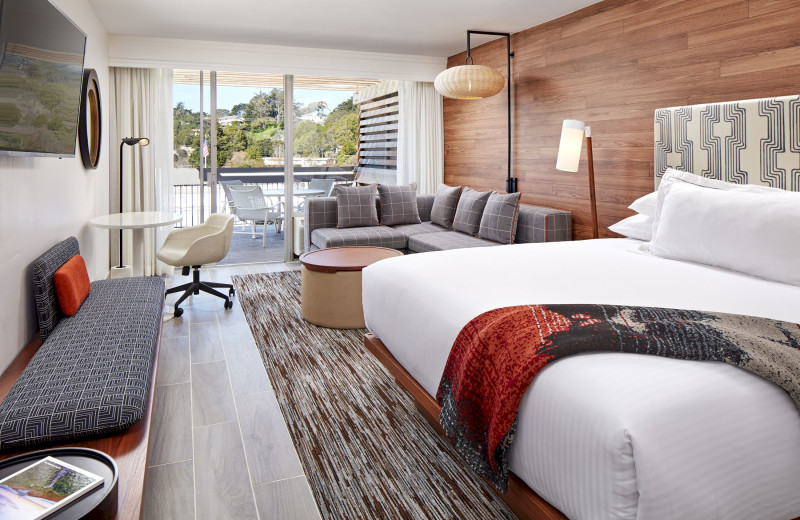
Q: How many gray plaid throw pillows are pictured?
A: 5